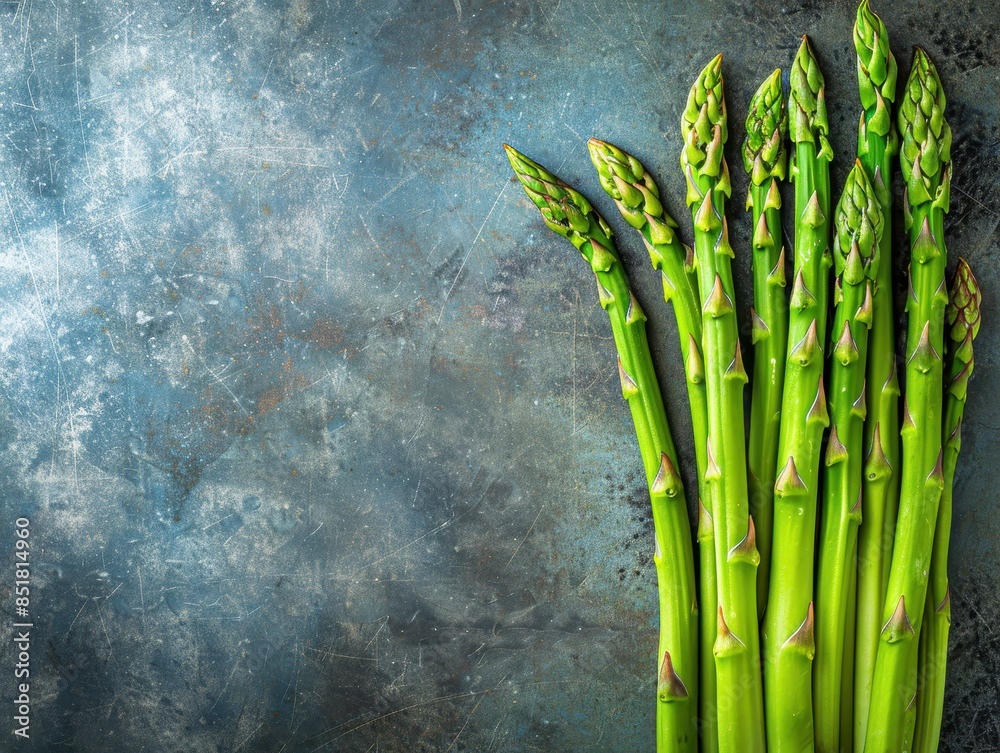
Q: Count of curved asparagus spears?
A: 2